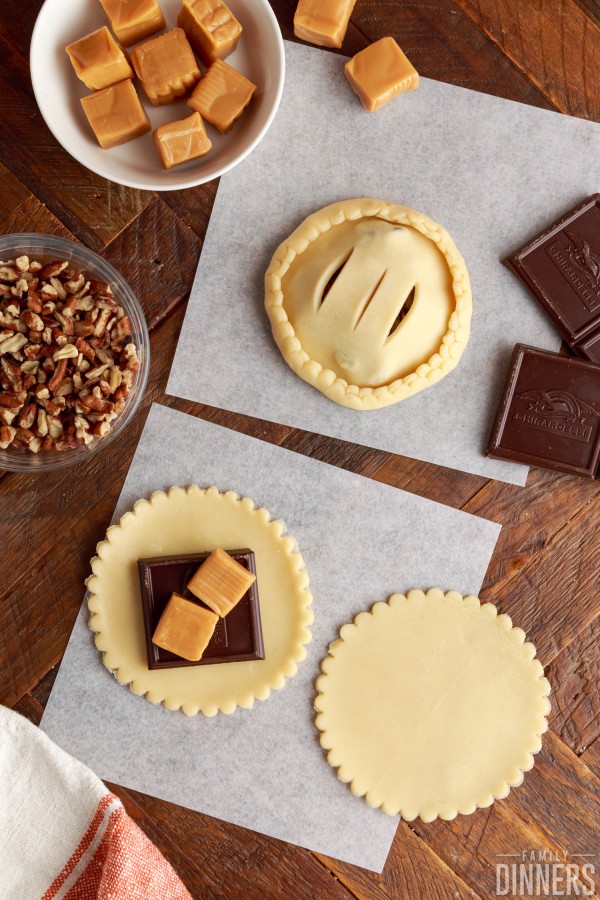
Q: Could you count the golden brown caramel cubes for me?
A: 11